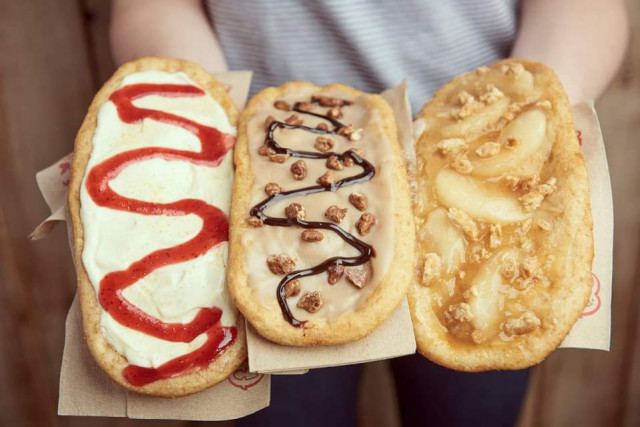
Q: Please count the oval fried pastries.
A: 3